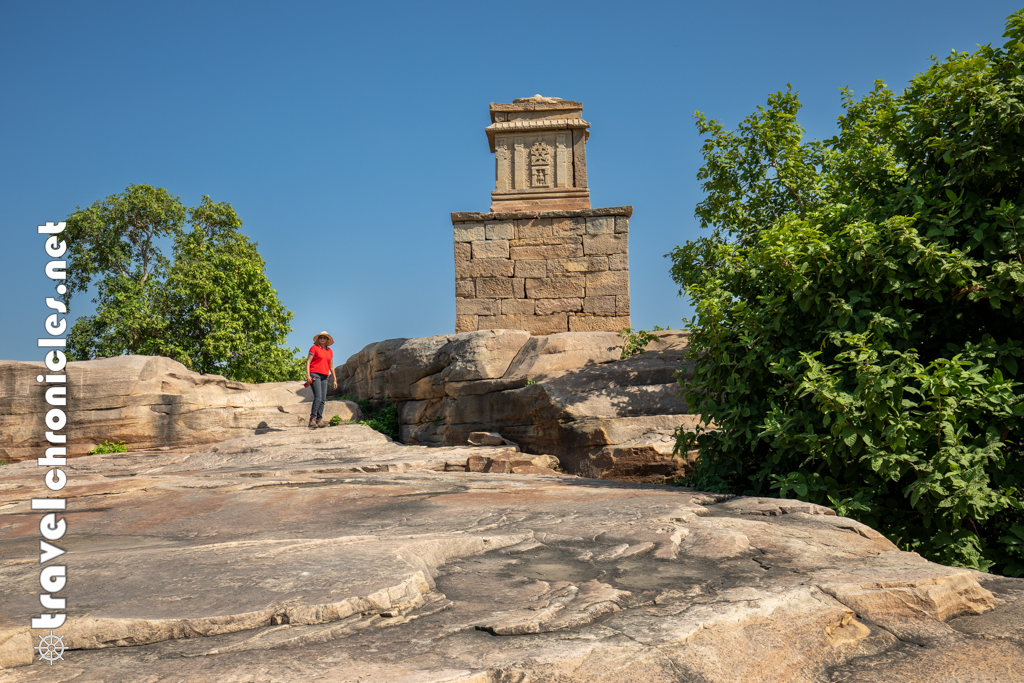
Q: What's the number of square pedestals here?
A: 1